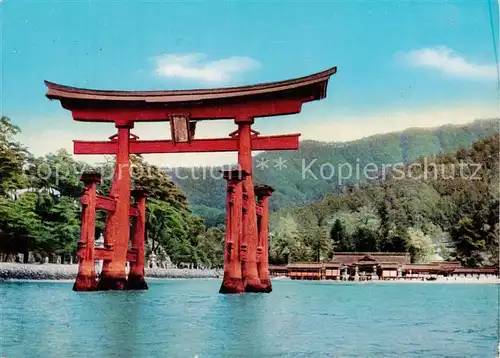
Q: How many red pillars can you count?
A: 6